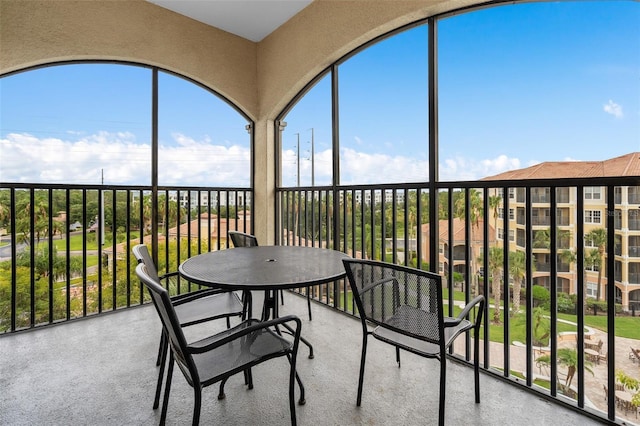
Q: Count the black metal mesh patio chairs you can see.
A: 4